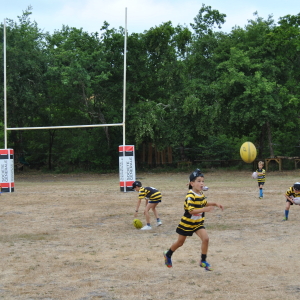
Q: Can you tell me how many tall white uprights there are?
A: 2